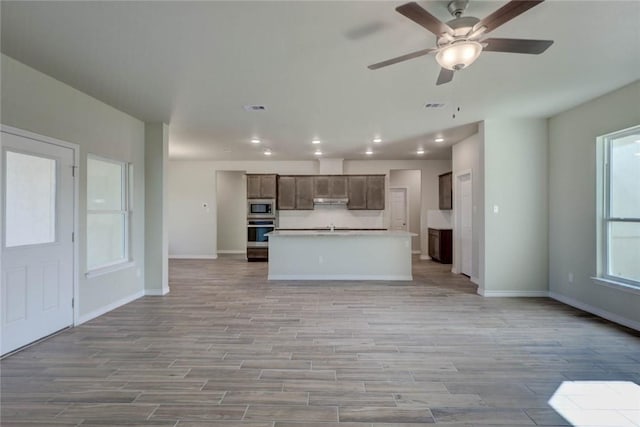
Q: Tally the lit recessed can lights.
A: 8